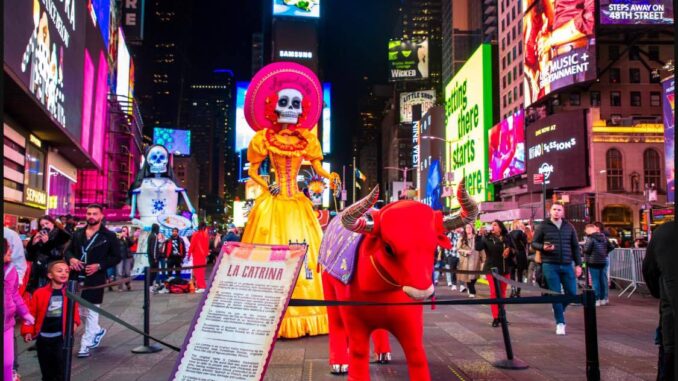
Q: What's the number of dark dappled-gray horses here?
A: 0